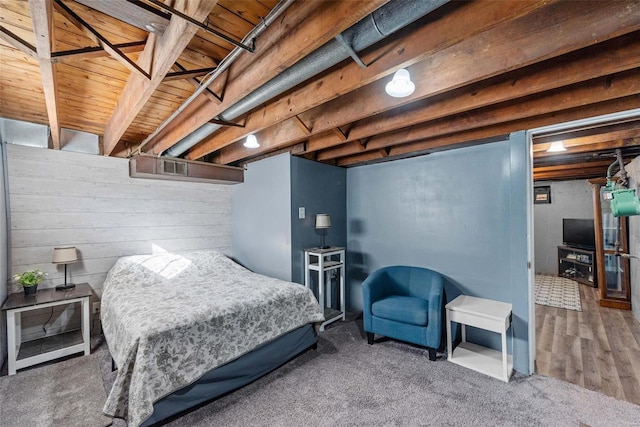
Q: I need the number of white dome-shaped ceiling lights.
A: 3